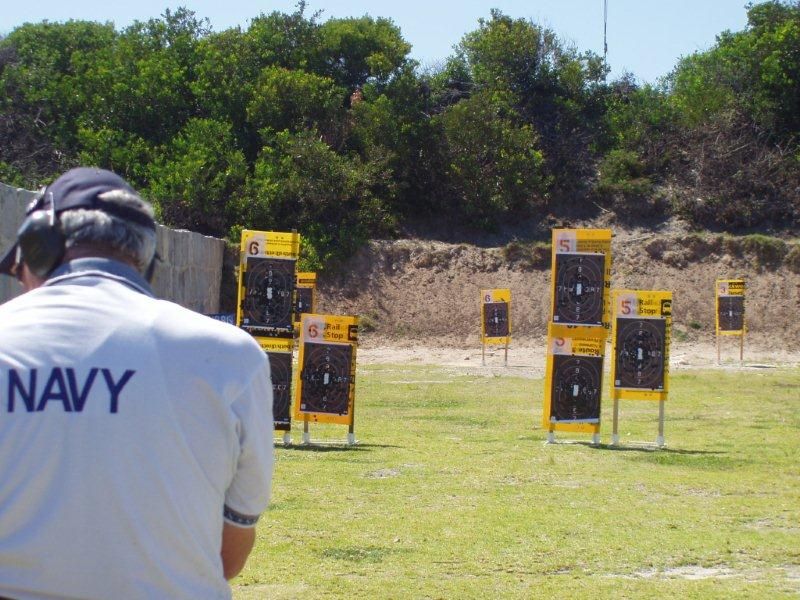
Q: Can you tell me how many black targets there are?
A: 9